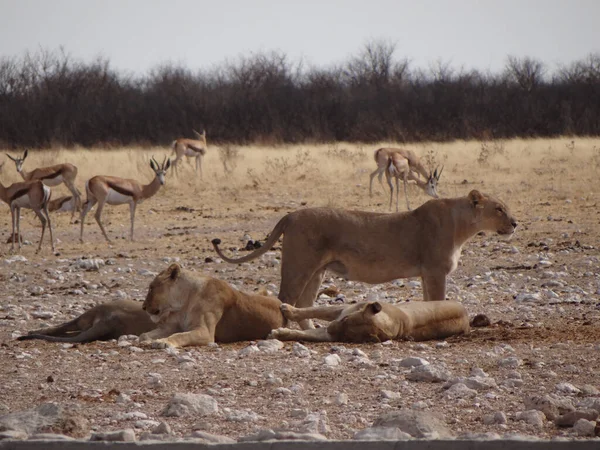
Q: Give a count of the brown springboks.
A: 7